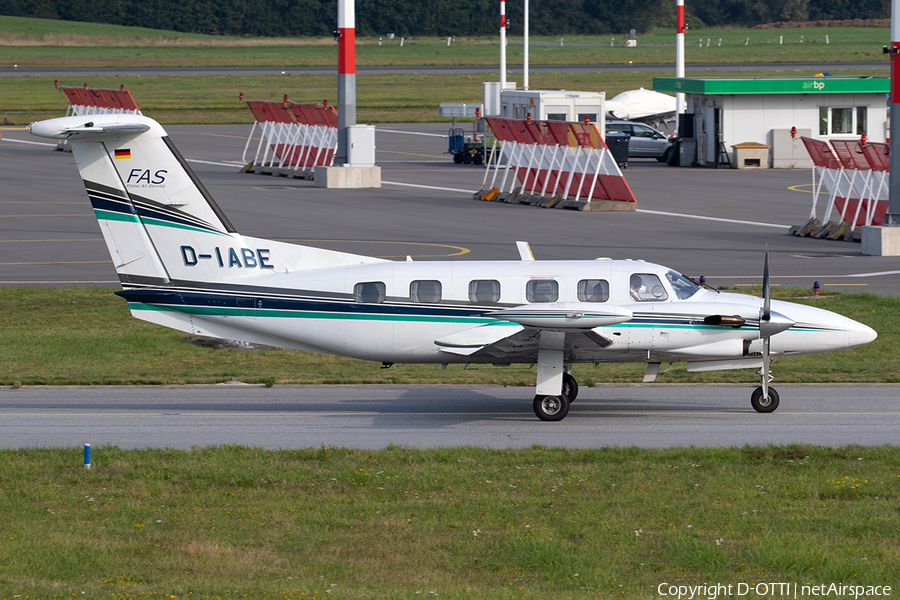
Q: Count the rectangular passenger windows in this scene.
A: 5